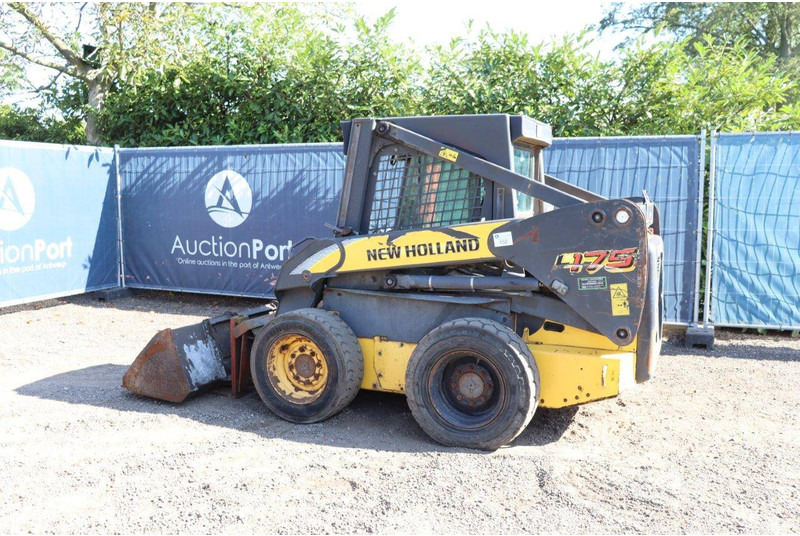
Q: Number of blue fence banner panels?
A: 4